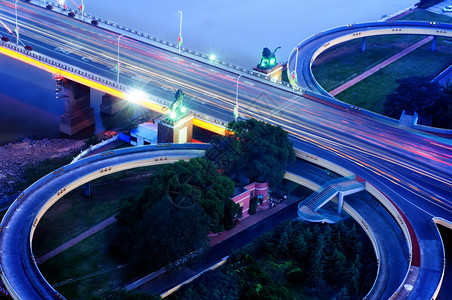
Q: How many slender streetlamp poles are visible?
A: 6